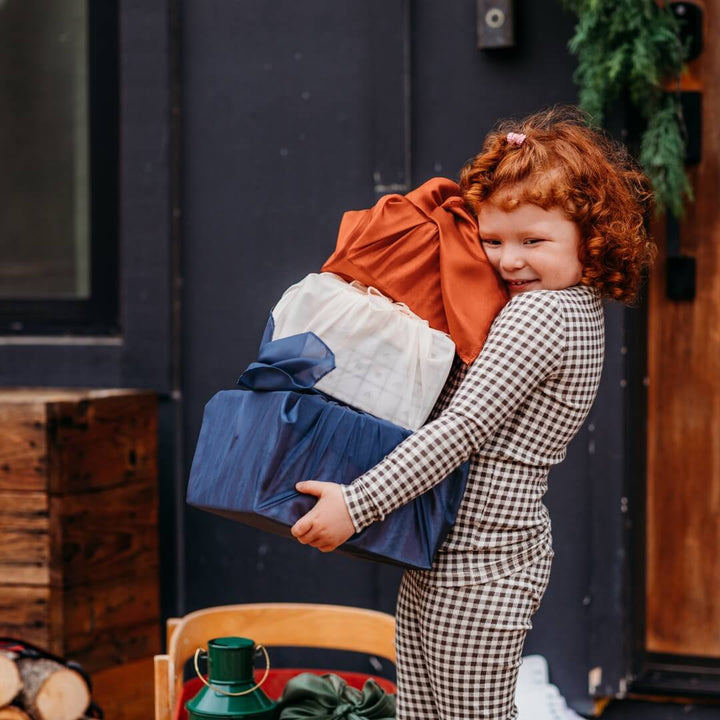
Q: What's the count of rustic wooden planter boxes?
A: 1